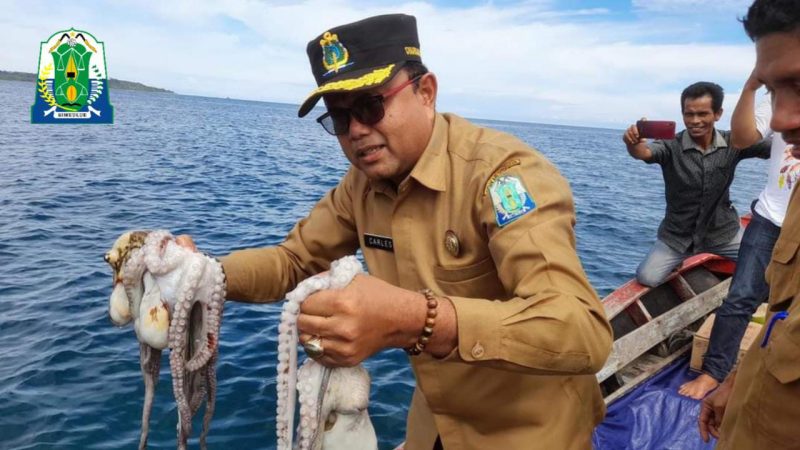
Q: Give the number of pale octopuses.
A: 2